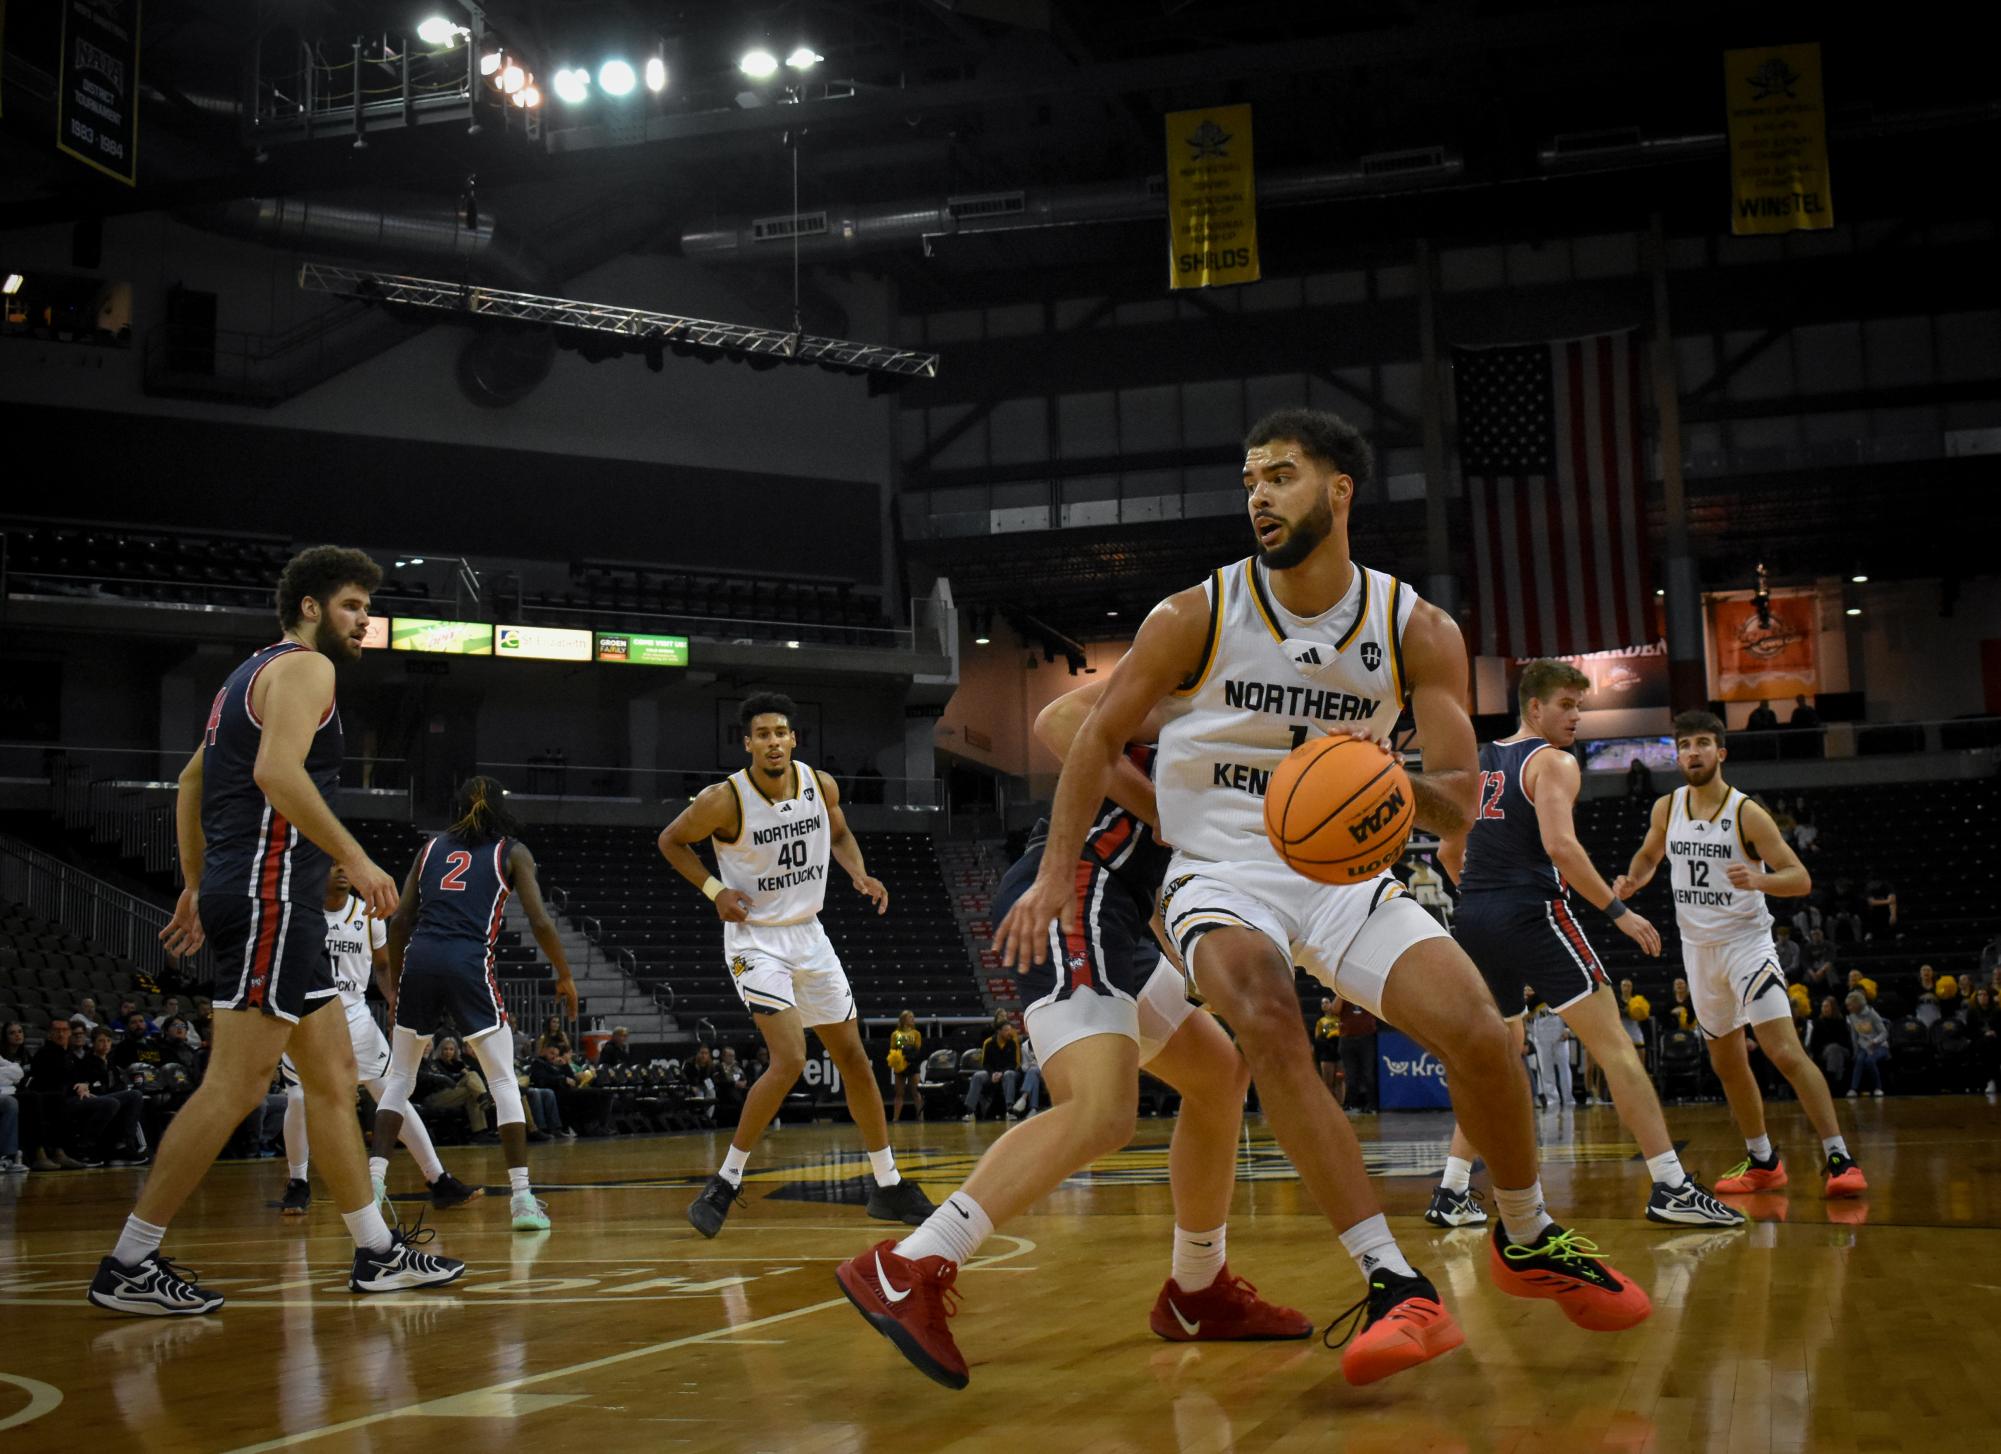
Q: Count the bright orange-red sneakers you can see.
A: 4